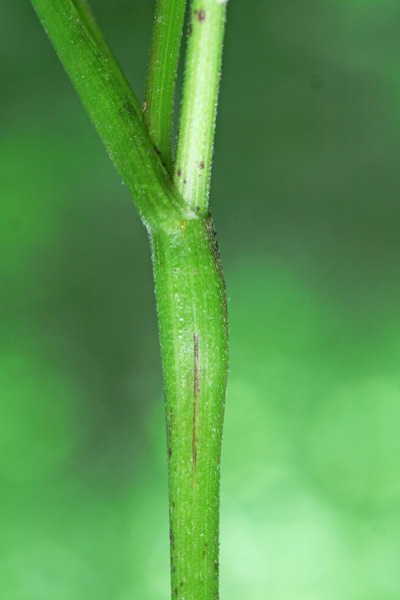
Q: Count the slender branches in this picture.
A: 3